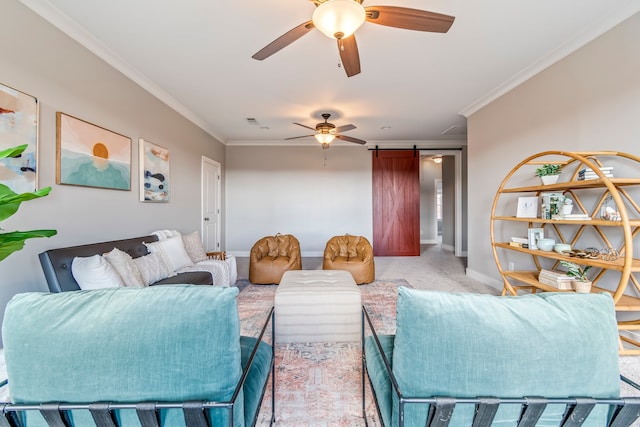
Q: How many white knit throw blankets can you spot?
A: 1